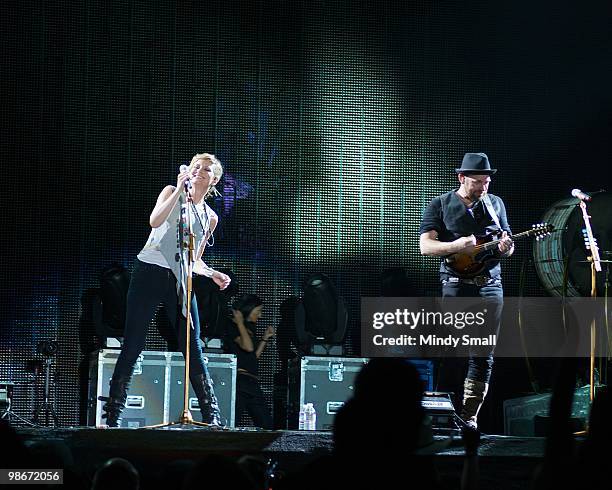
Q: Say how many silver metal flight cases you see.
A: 2